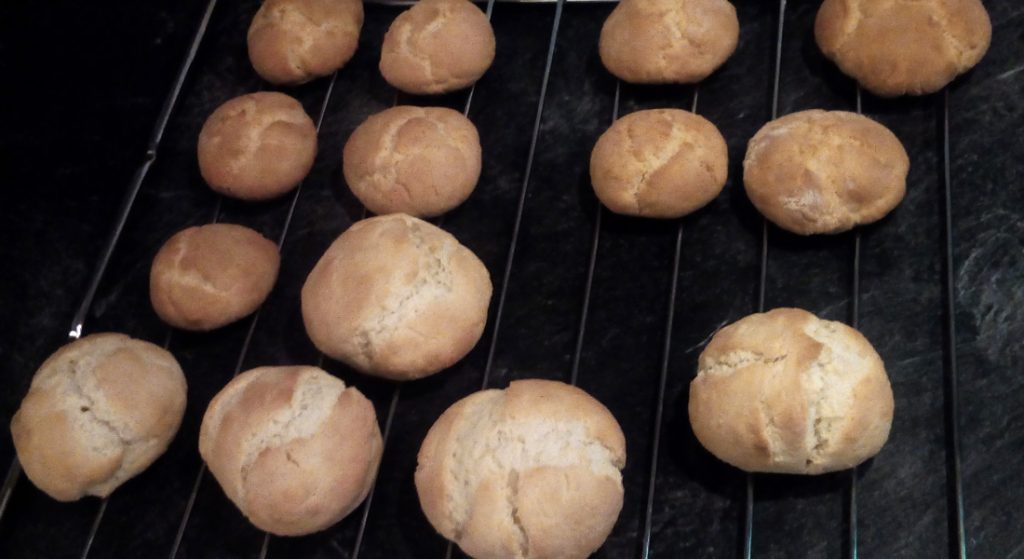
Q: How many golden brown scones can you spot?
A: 14